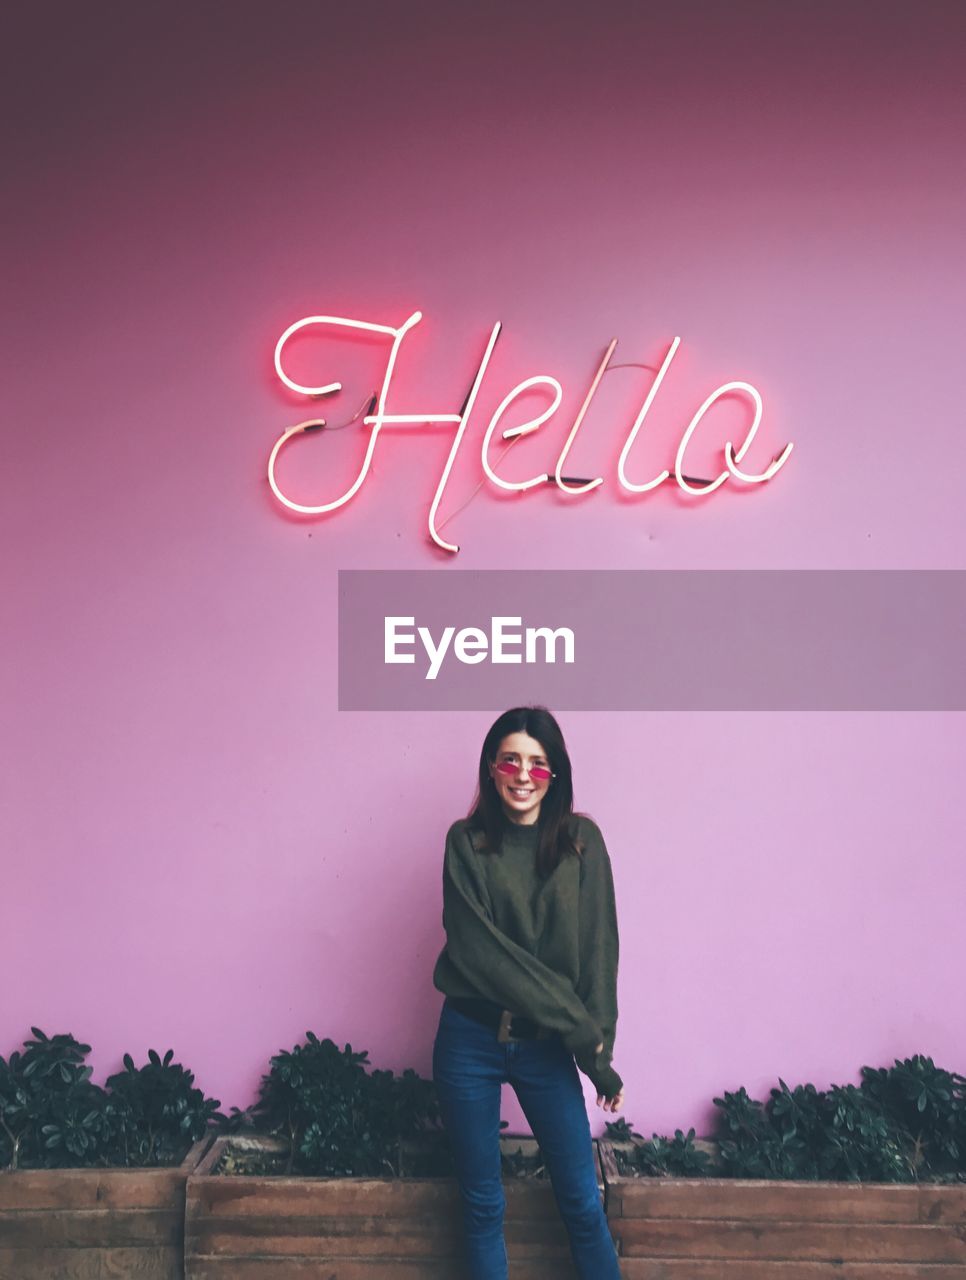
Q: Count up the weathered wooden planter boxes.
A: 3